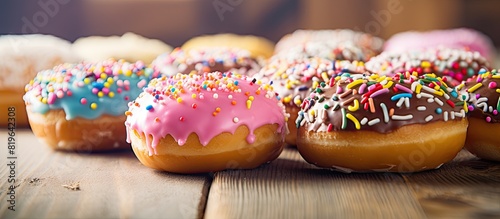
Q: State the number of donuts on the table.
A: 12